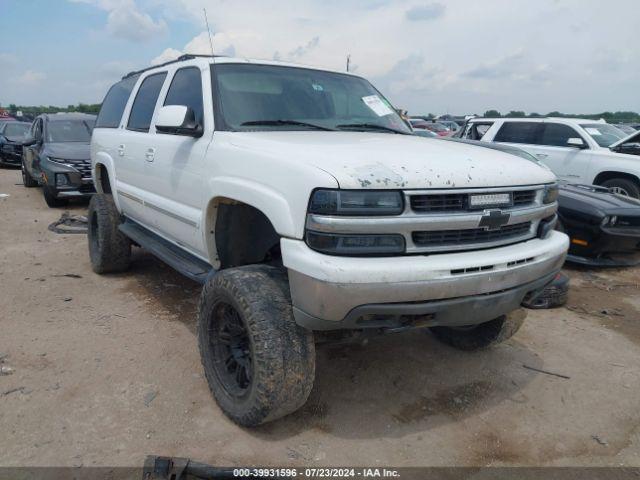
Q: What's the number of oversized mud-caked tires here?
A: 3